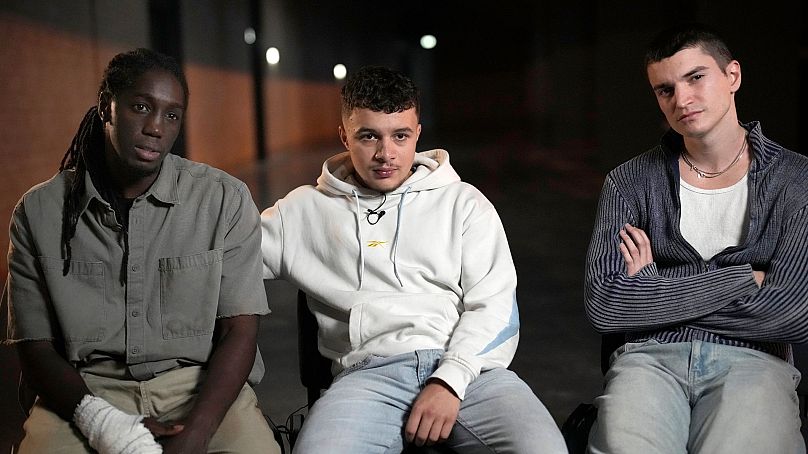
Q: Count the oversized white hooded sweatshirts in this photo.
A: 1